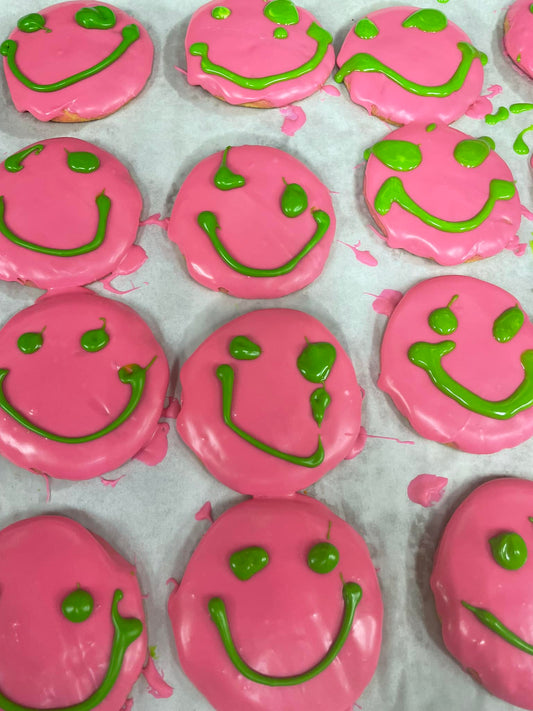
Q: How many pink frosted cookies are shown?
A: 13